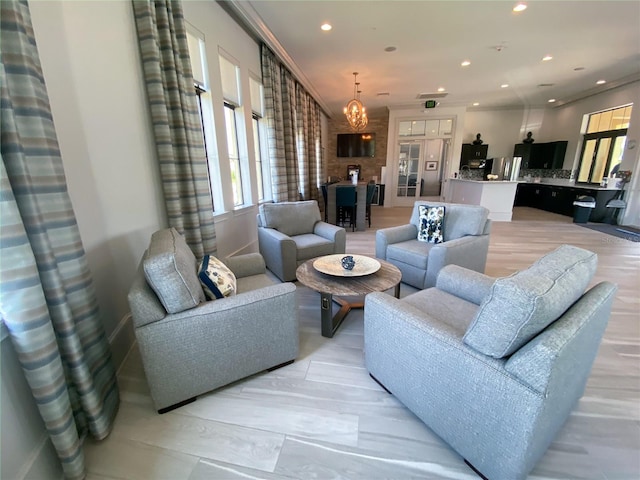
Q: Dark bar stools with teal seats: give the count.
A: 3